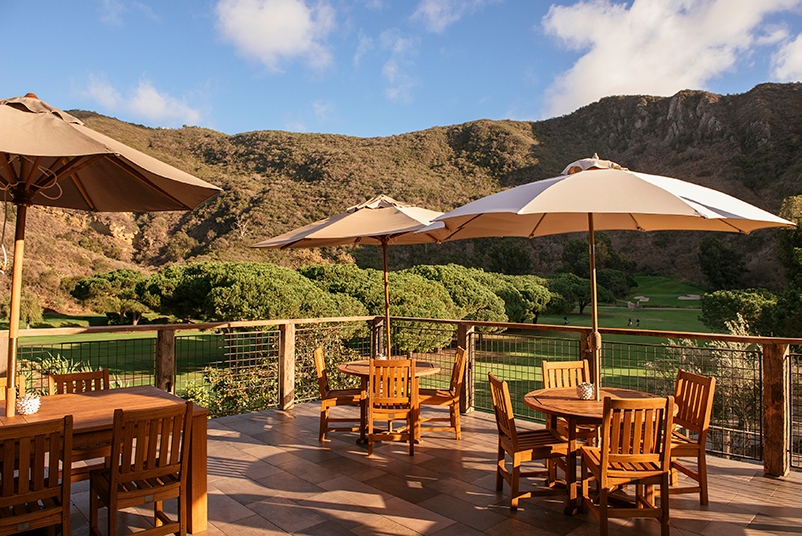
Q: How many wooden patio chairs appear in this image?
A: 11